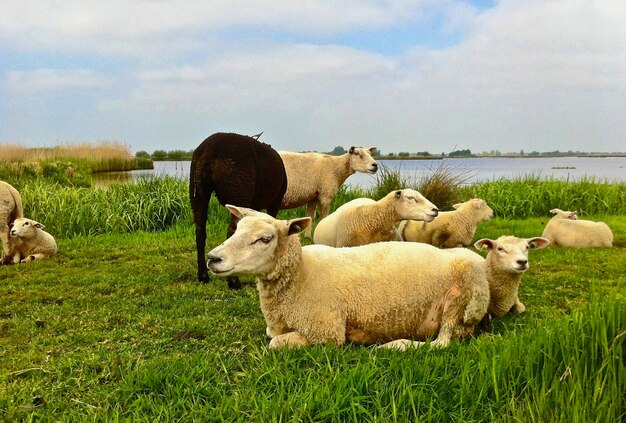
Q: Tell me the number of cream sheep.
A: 8